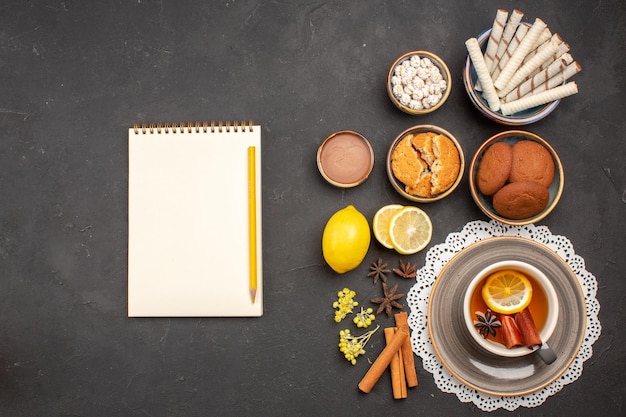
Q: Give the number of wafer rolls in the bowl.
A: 12